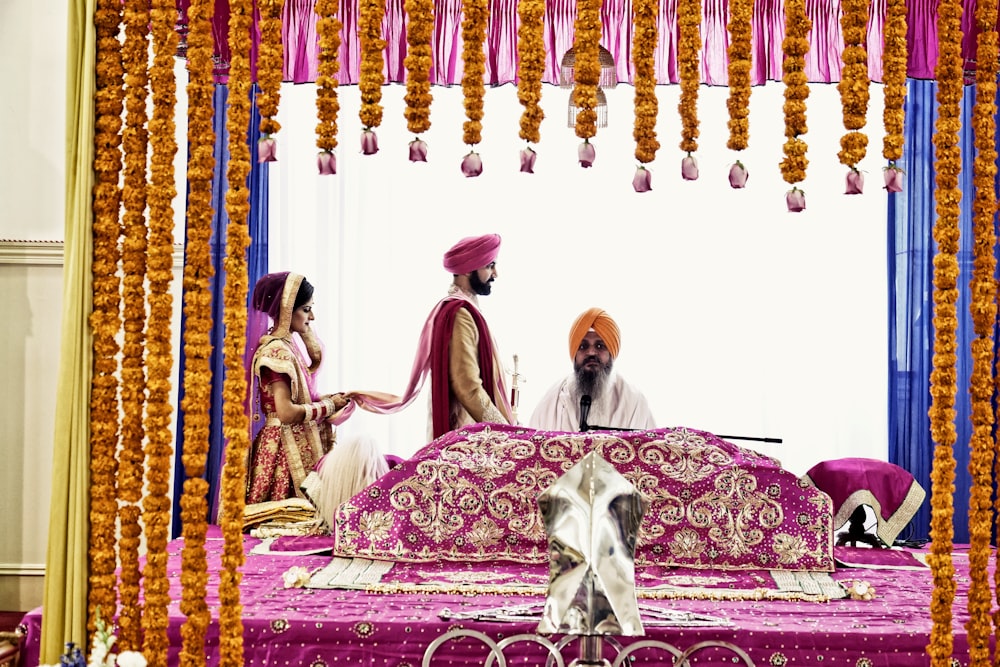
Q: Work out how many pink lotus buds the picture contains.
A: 13